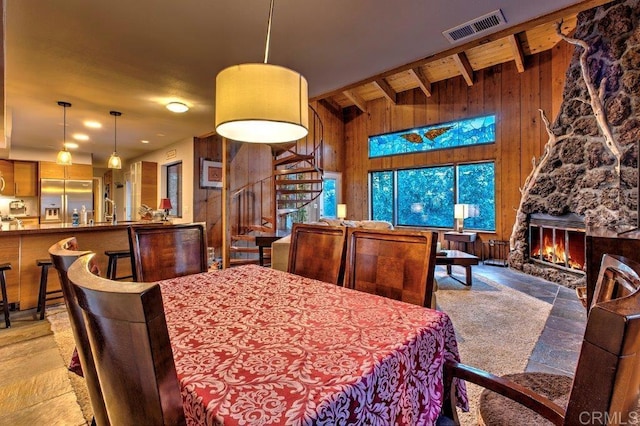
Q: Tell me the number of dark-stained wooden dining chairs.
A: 6